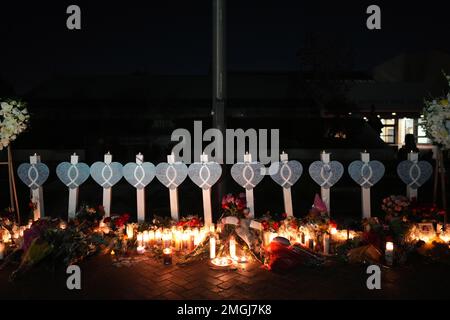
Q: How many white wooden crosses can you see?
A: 11